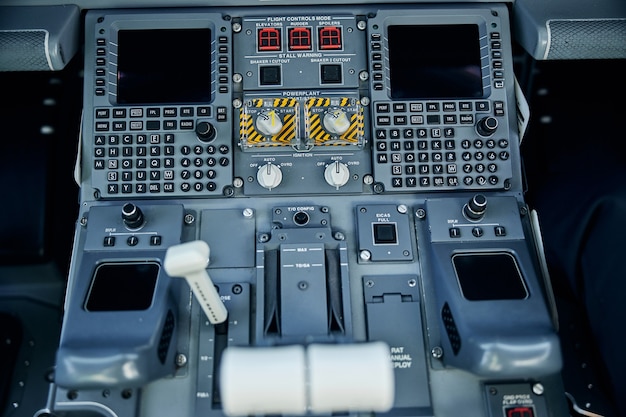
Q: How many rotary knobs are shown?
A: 8